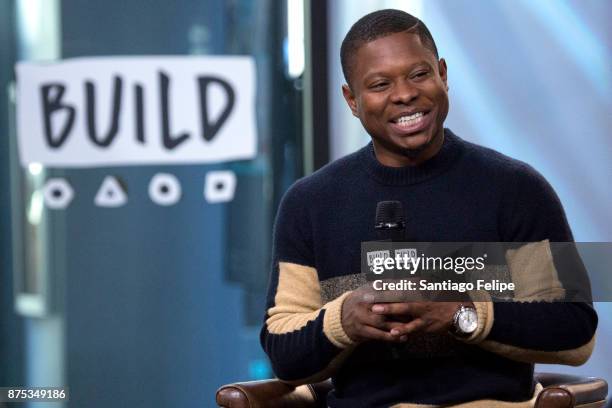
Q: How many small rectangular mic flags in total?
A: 2